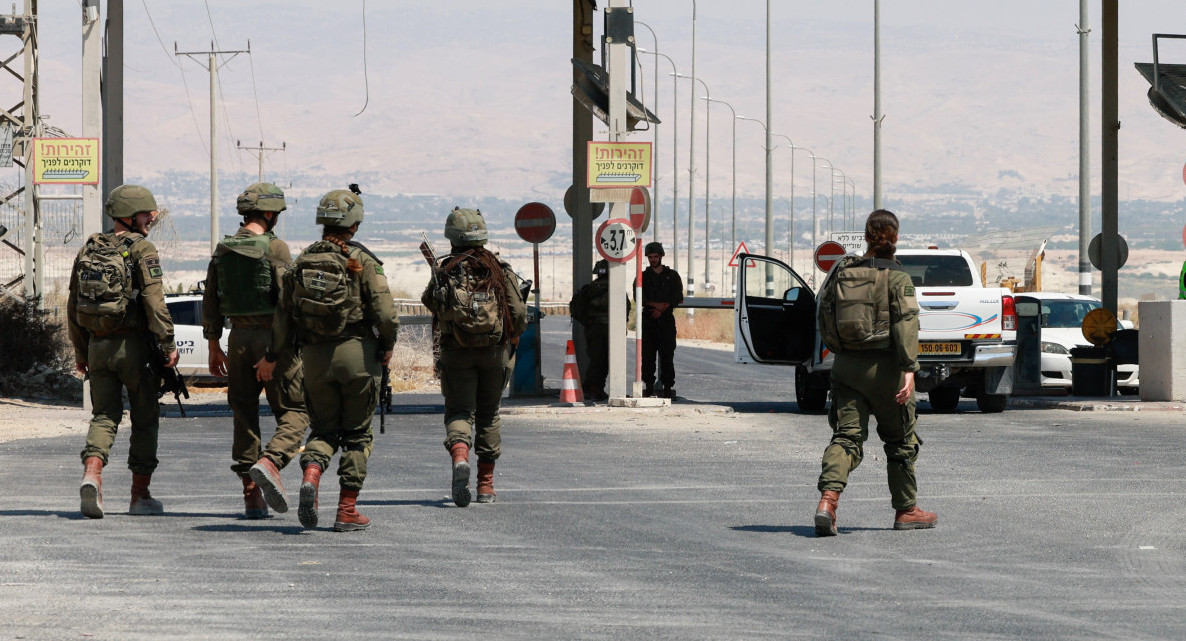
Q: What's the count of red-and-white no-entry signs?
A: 3